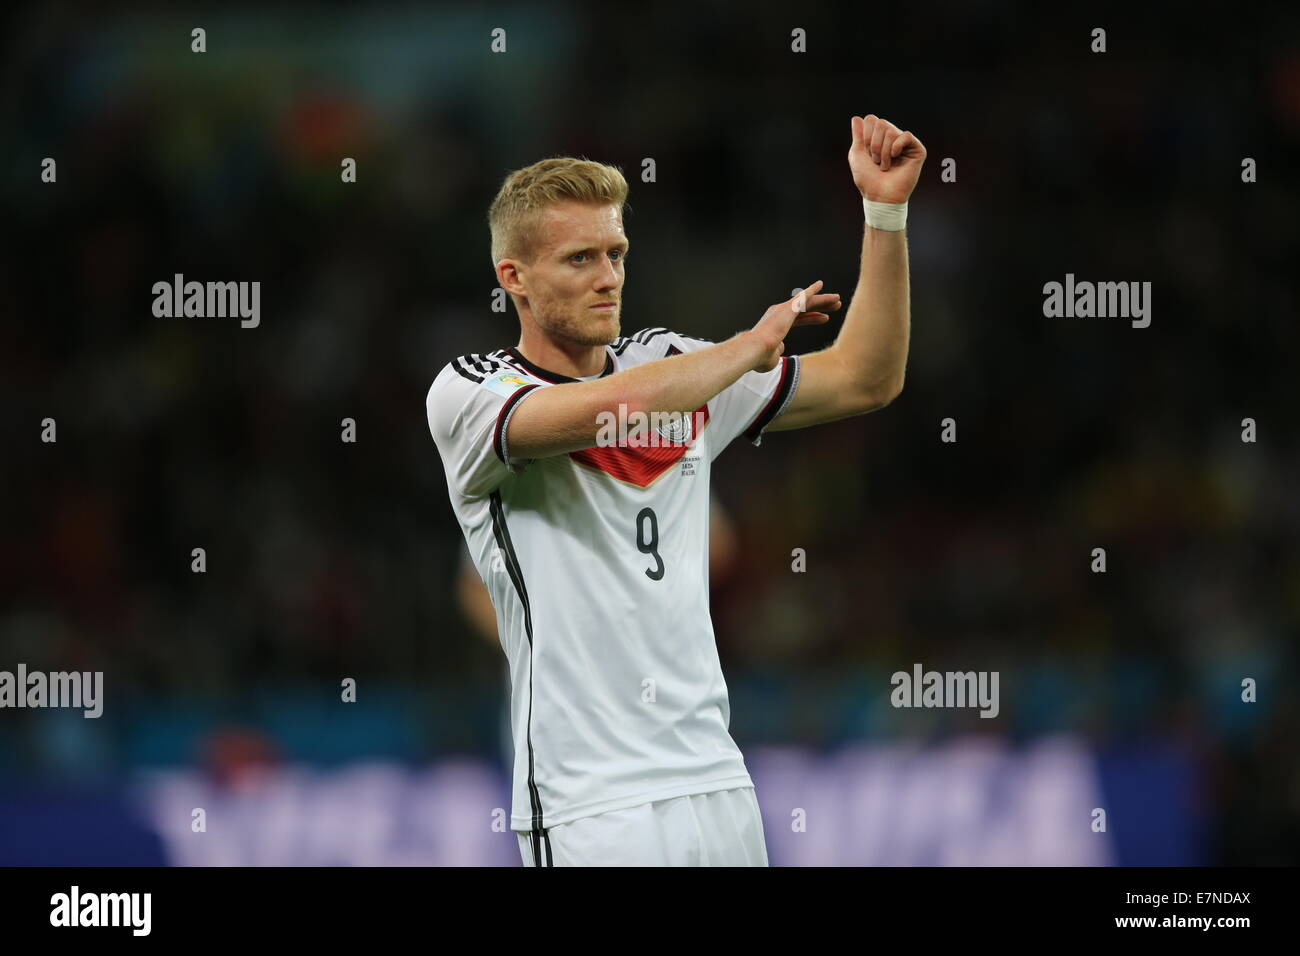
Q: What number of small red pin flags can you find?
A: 0